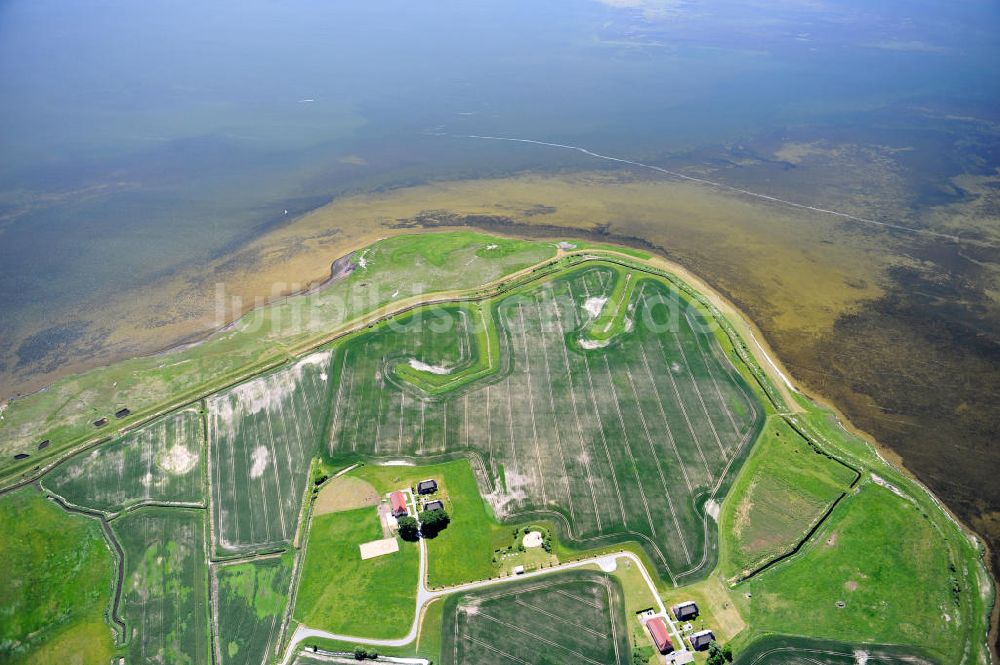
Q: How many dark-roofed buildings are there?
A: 4